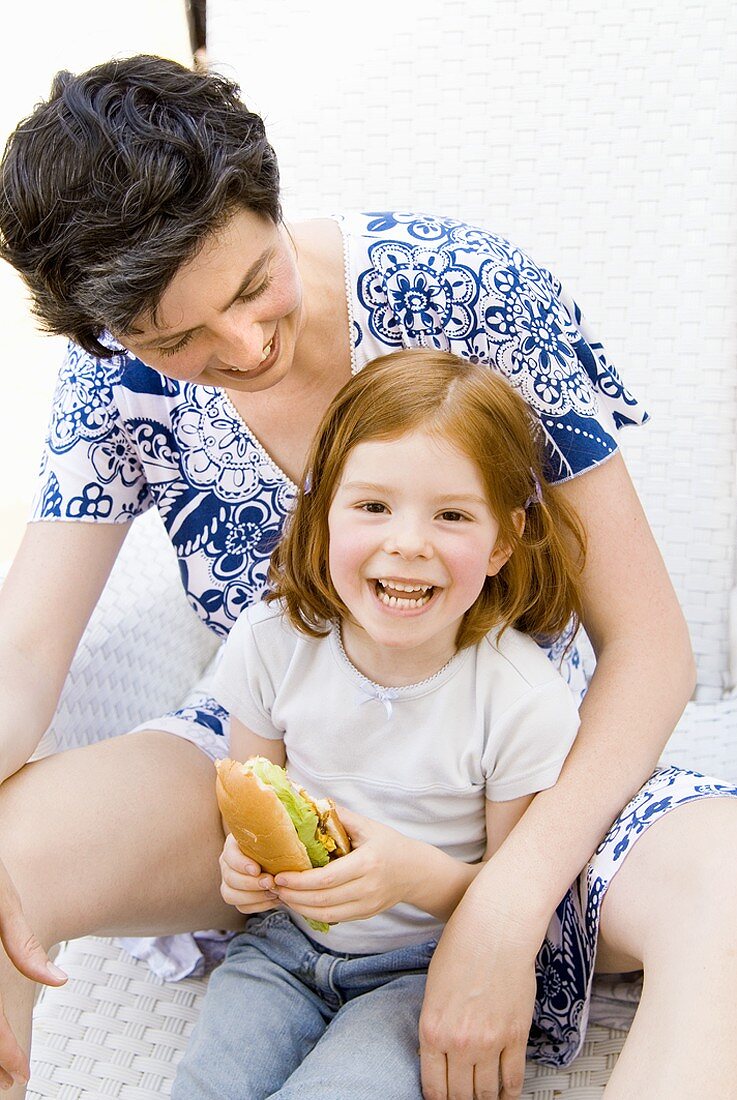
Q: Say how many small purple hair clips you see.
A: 2